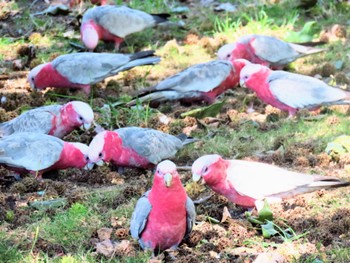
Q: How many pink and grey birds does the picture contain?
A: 10